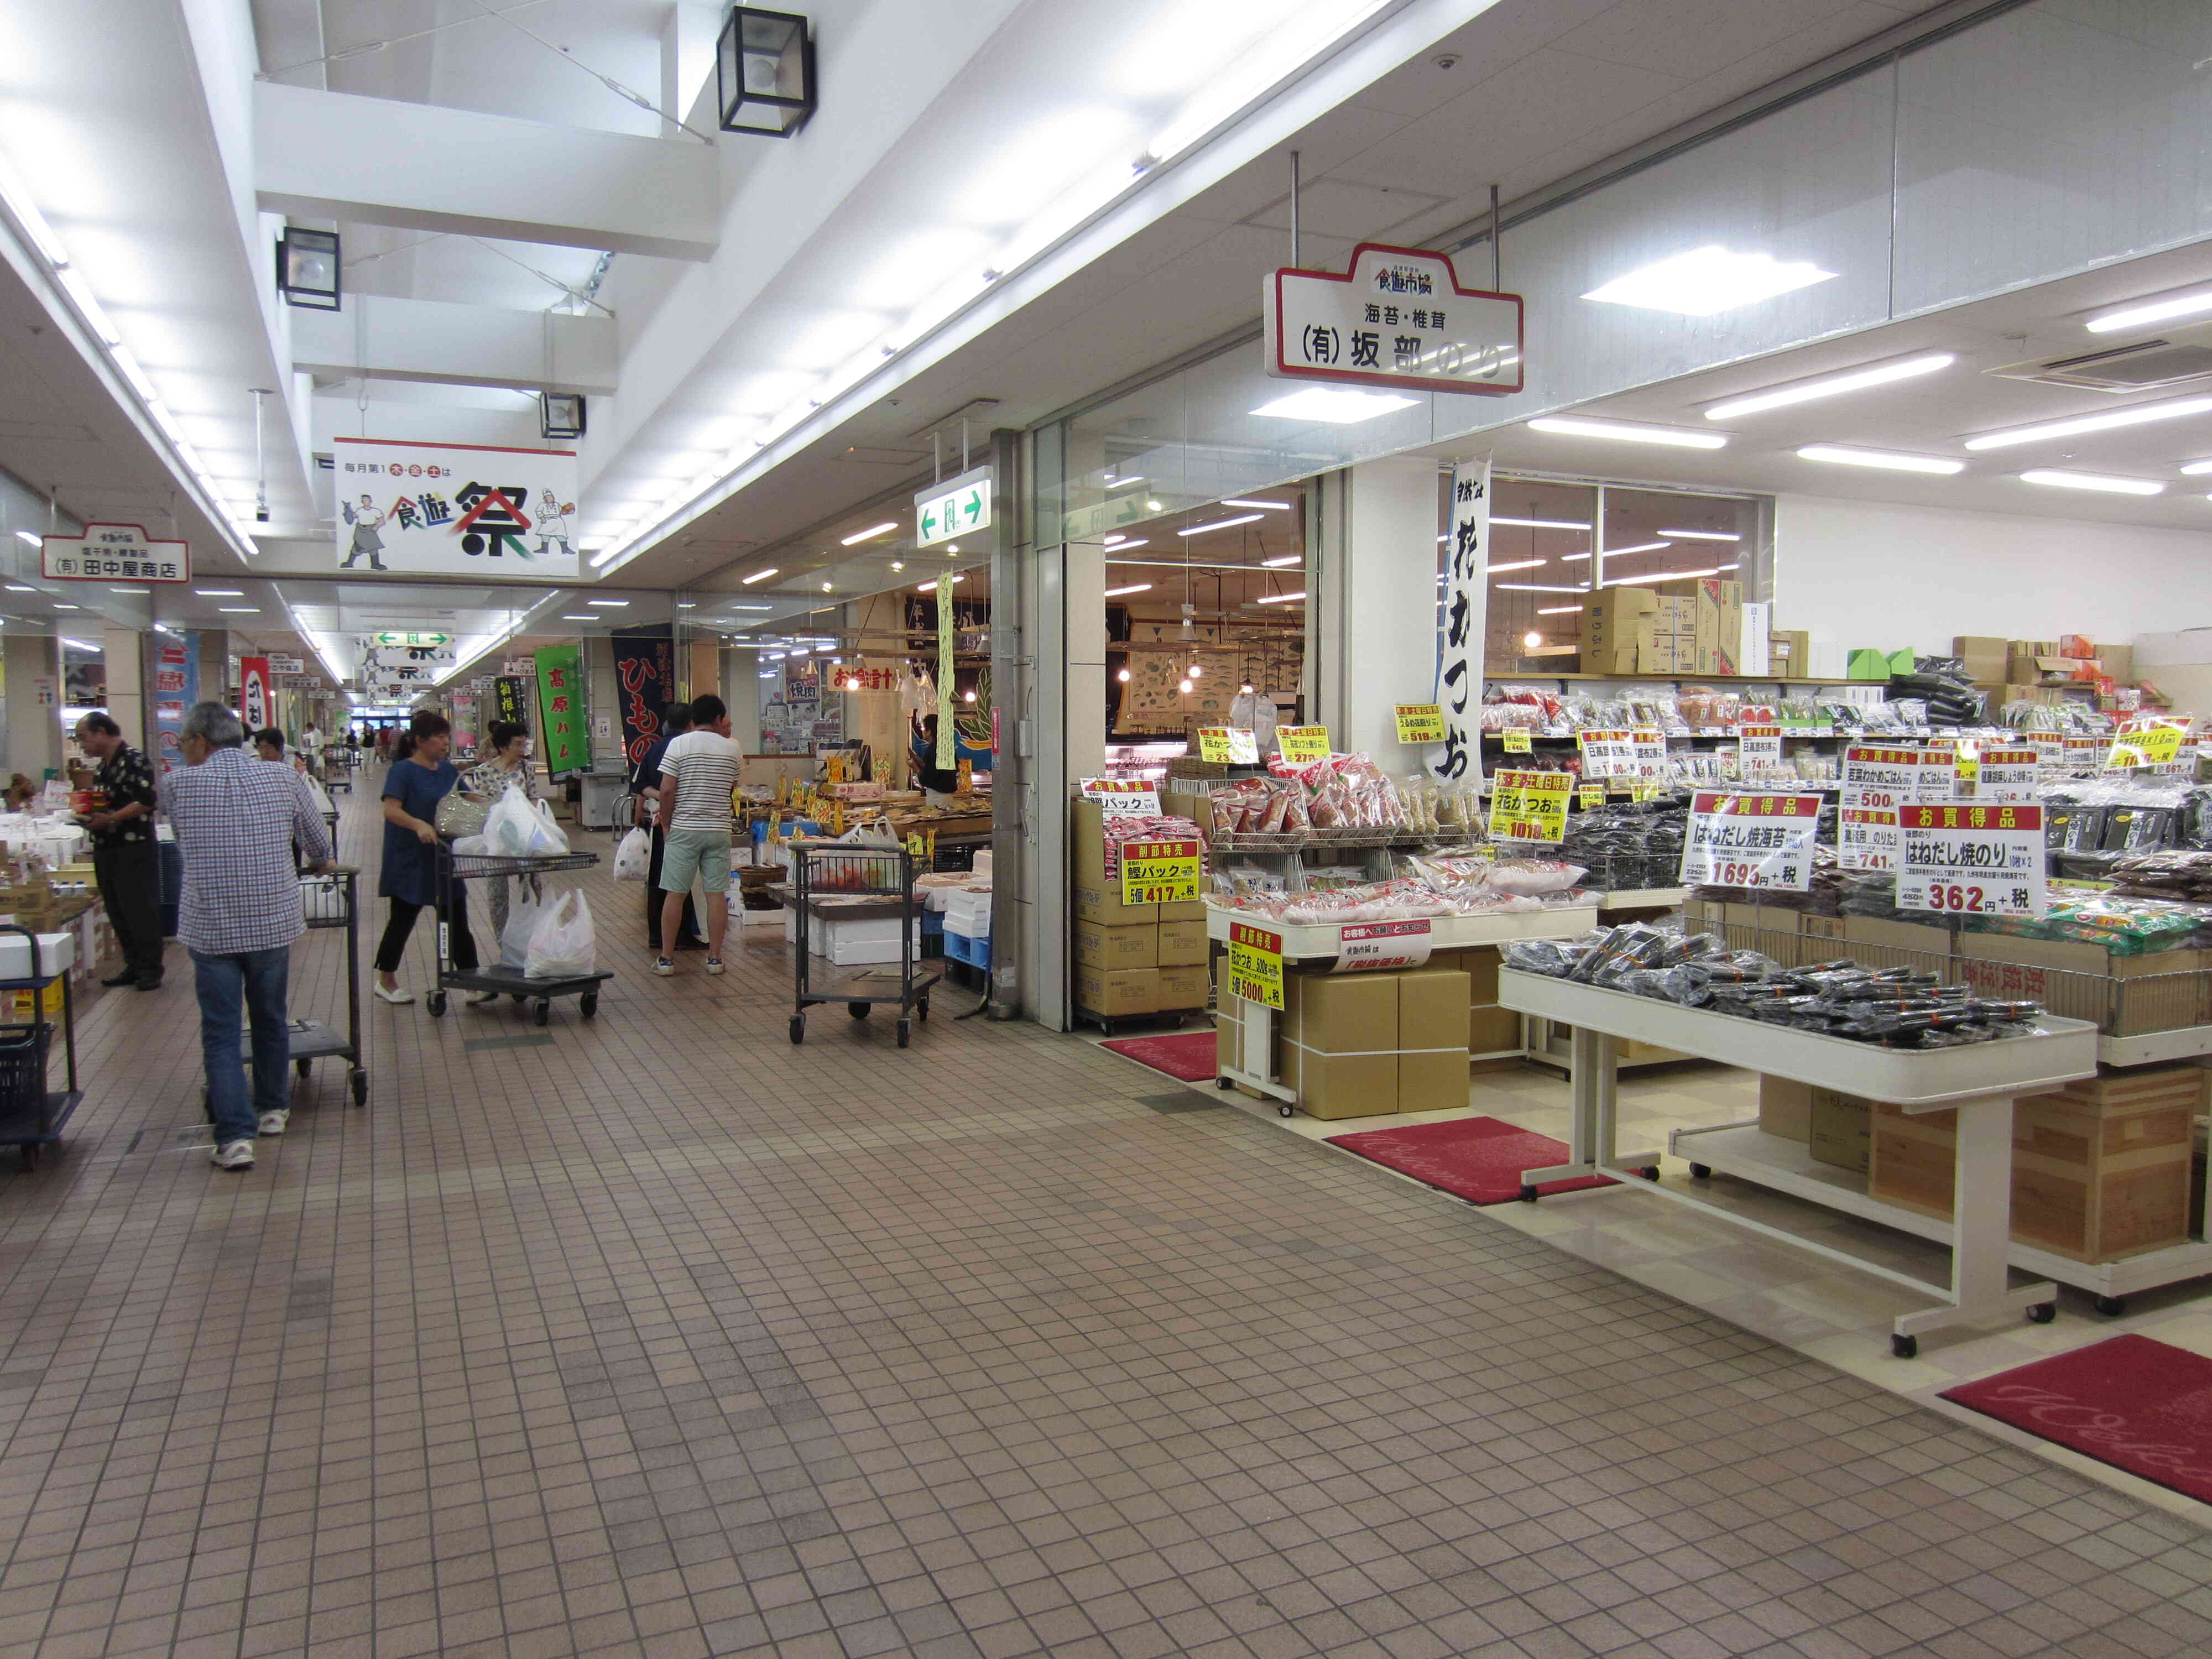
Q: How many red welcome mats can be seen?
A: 3